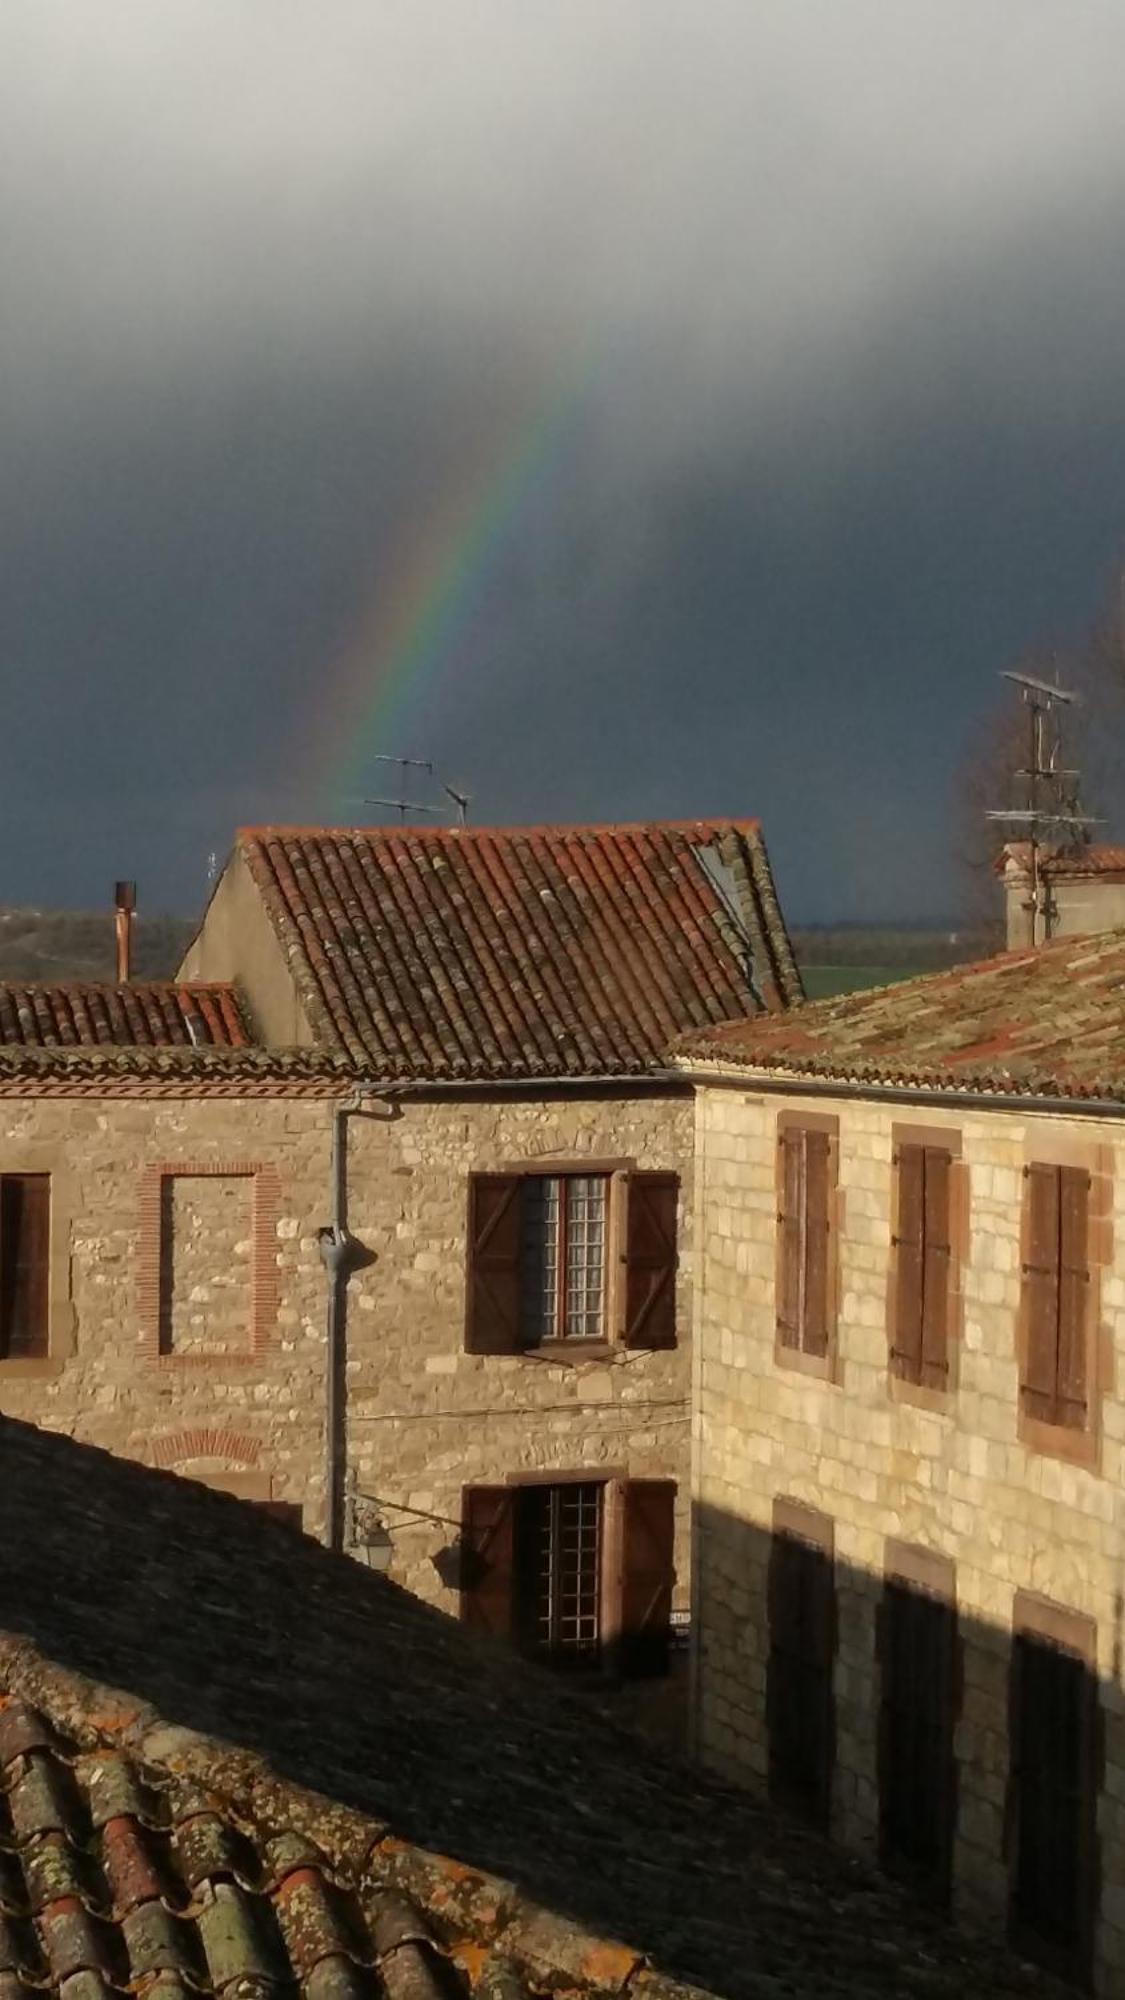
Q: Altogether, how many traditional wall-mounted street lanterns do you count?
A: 1